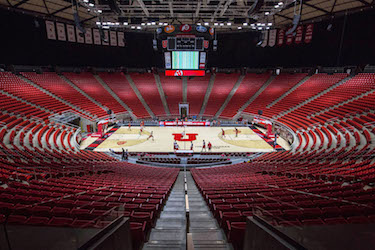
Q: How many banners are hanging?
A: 15